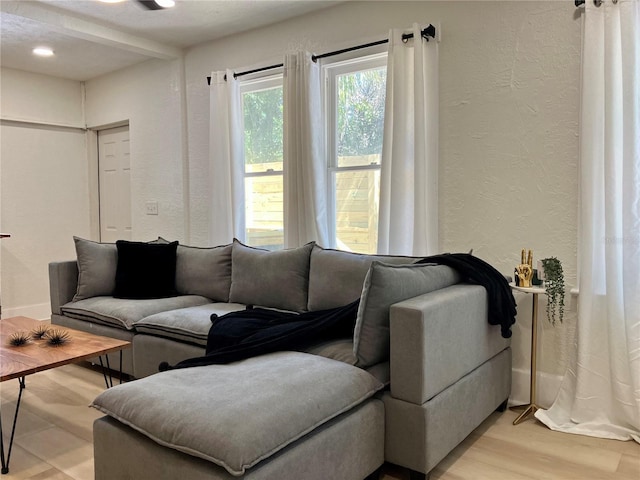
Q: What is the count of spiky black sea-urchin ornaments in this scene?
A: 3